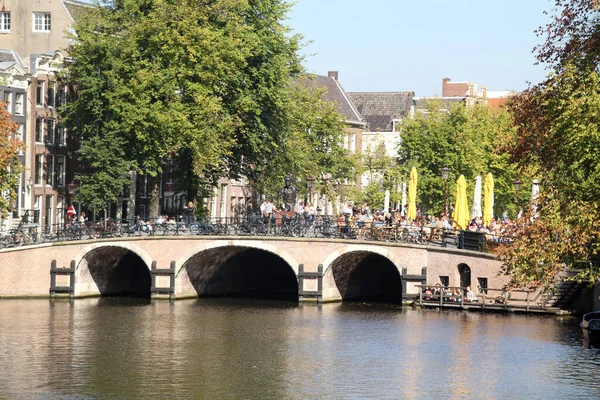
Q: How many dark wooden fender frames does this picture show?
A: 4